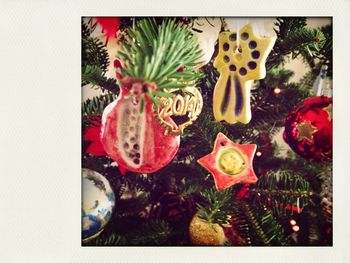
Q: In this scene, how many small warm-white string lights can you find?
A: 4